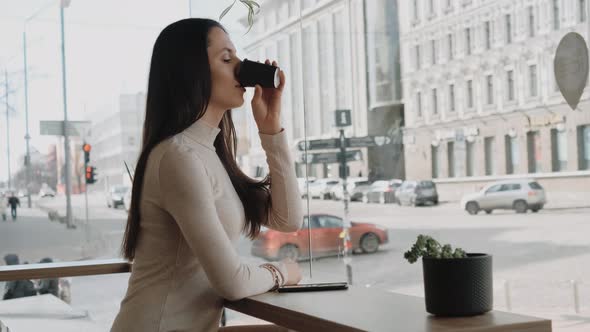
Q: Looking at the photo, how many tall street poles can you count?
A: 3